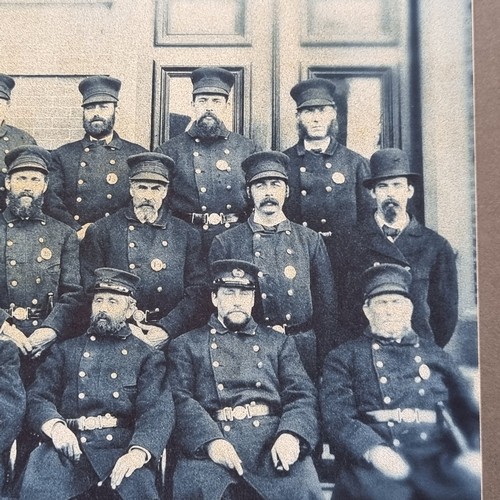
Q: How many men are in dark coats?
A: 11